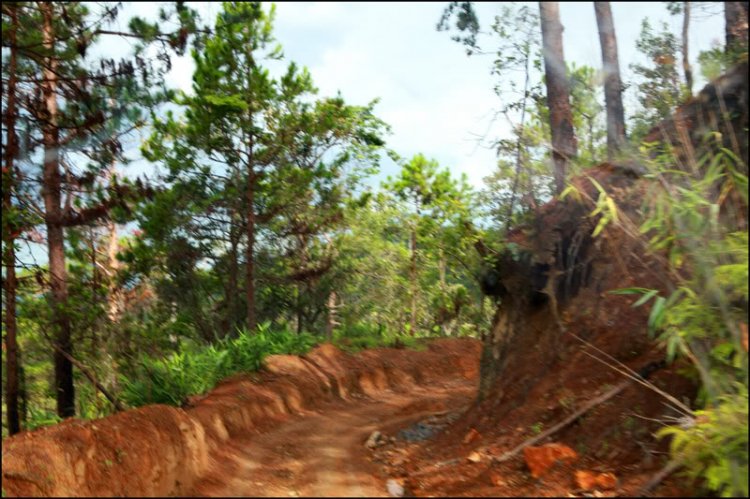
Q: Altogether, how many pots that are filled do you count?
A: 0